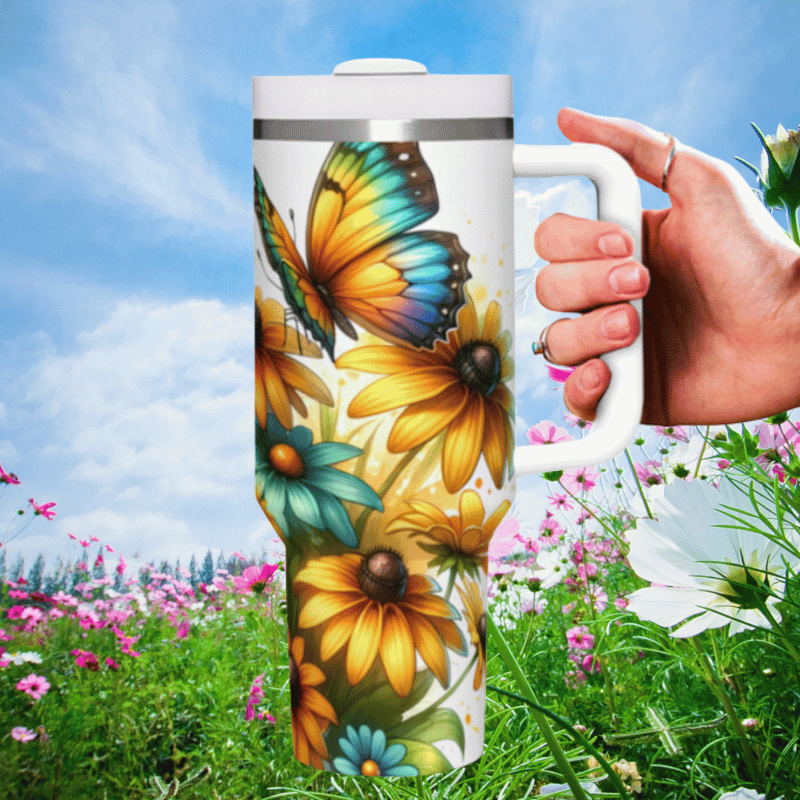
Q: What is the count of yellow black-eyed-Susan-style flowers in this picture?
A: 6